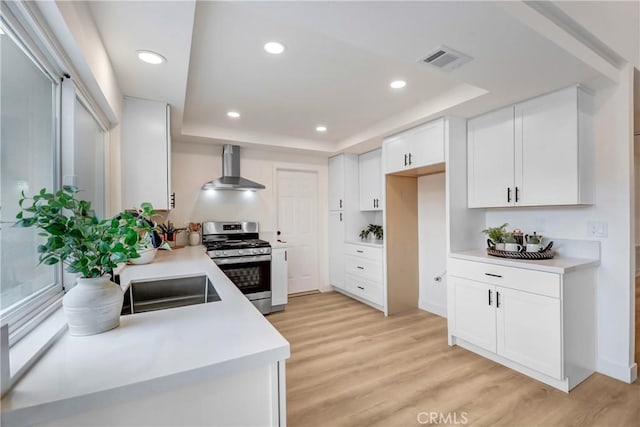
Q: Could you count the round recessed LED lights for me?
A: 5